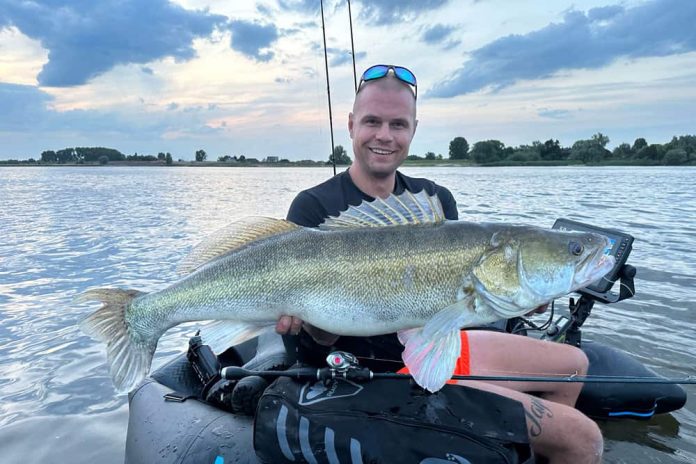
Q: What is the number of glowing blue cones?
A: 0